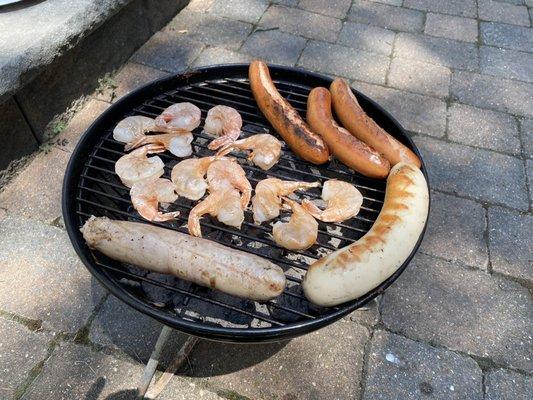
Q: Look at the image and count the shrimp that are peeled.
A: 13